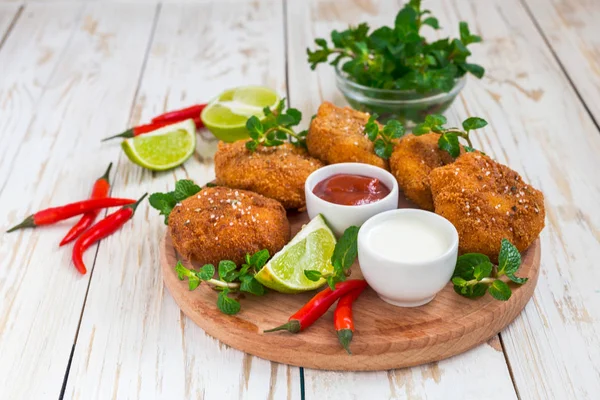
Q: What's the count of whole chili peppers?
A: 7